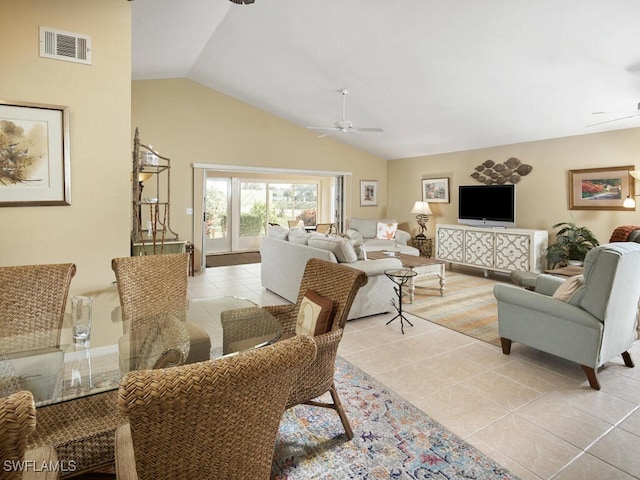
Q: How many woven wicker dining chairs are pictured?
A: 5